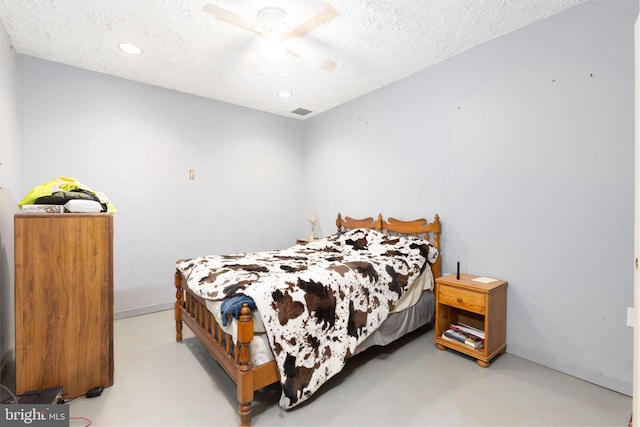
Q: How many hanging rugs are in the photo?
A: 0